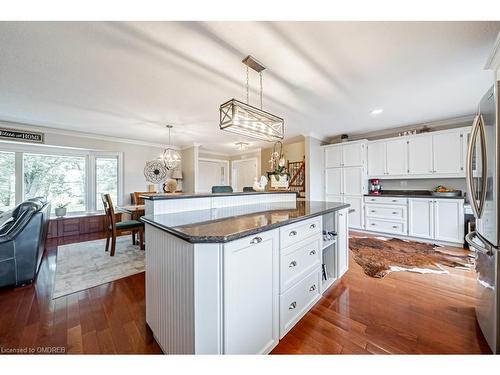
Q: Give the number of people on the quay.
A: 0